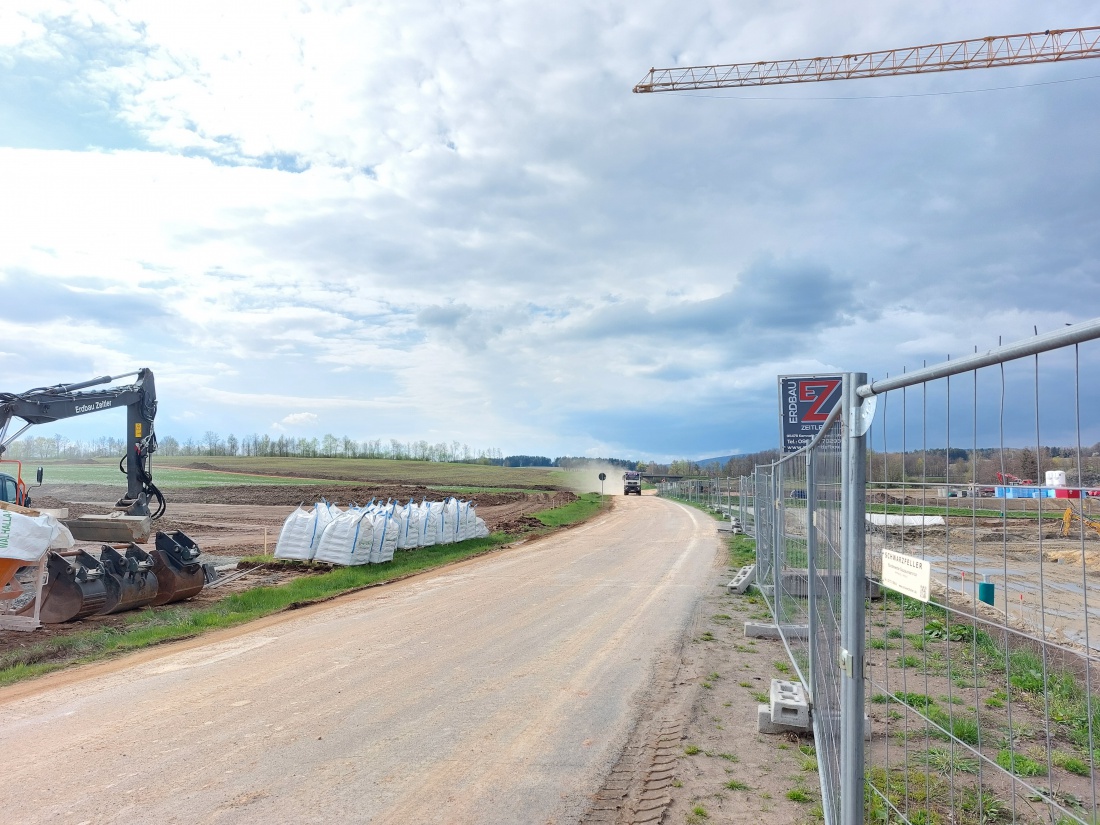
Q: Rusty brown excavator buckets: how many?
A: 3